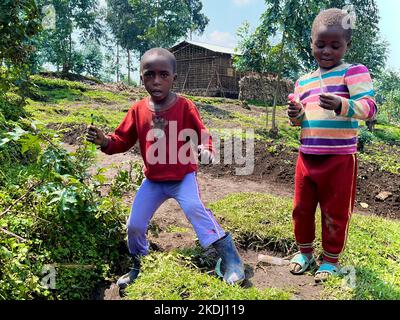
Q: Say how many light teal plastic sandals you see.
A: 2